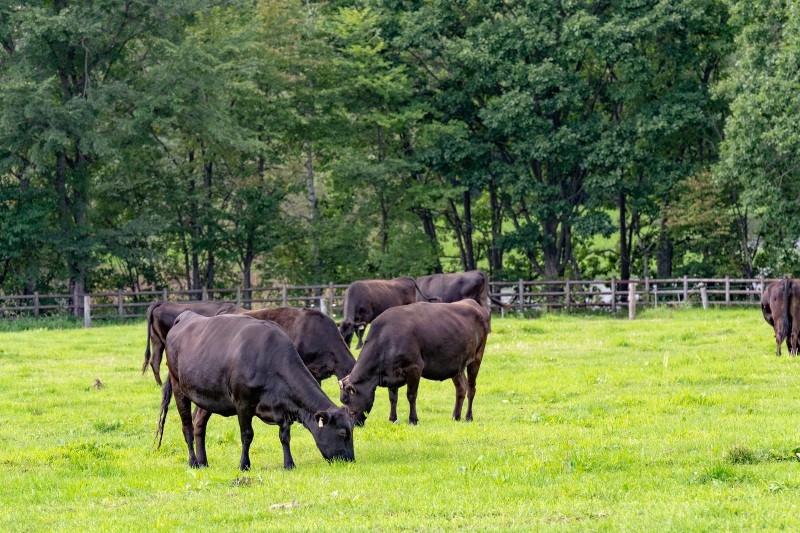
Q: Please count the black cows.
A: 7